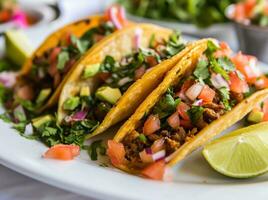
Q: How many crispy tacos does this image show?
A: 3